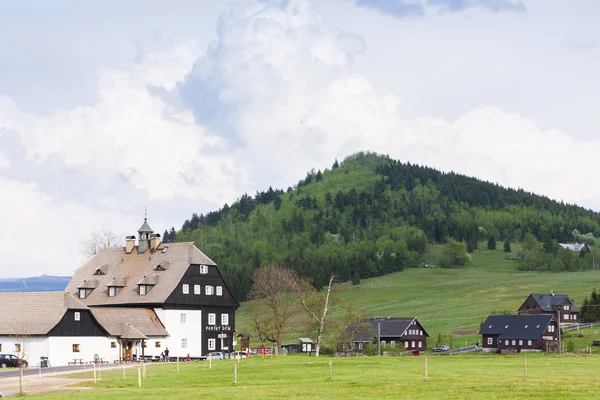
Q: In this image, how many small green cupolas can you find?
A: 1